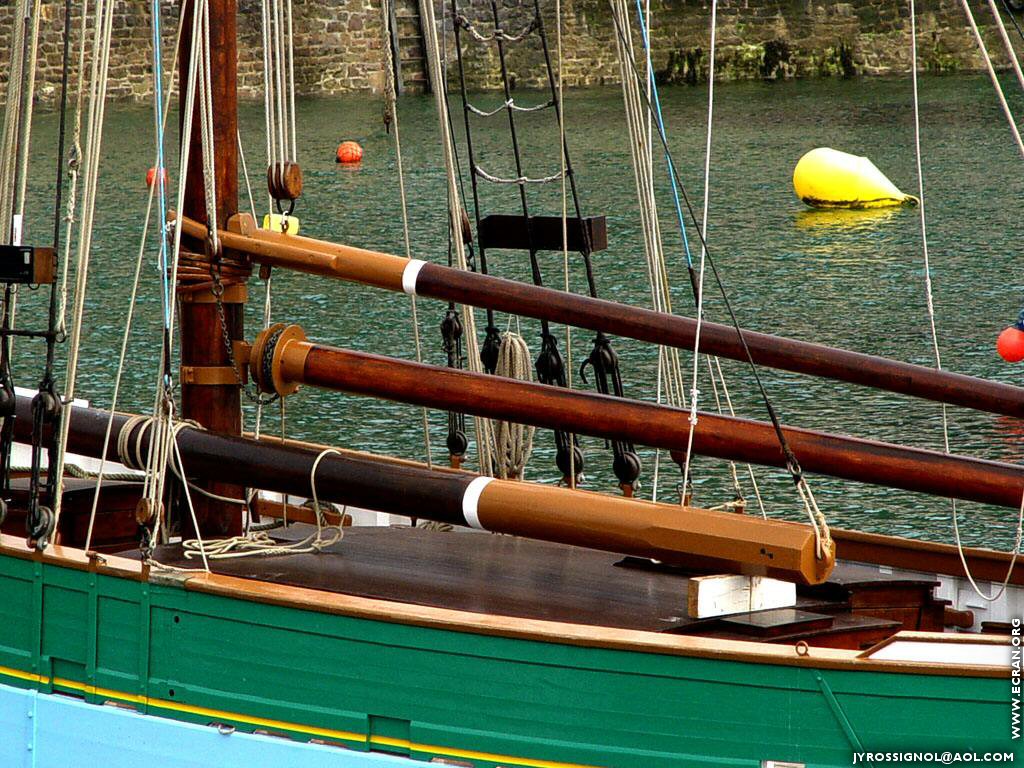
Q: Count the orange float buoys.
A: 3